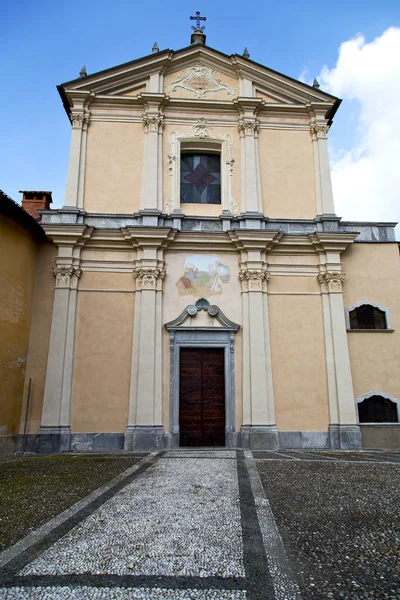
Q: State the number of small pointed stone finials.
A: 4